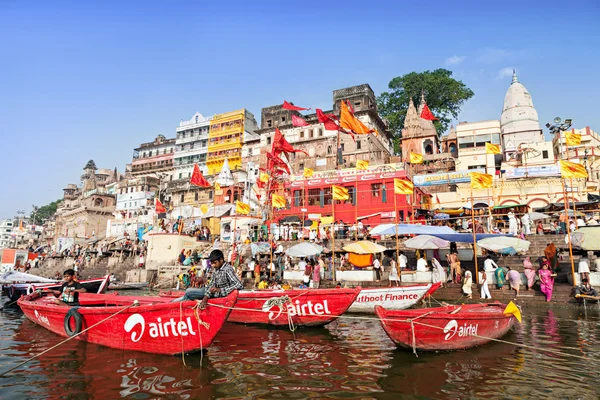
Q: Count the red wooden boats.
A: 3